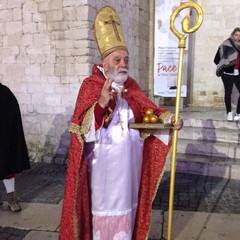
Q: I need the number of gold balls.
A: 3